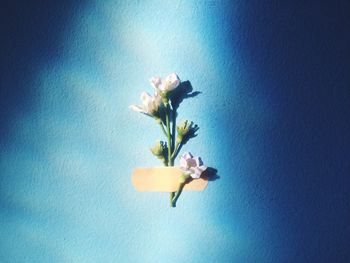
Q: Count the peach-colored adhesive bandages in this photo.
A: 1